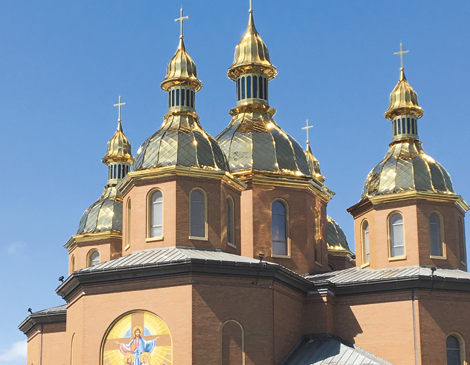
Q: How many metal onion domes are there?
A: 5